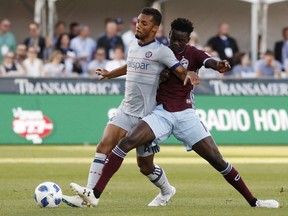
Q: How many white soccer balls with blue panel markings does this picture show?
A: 1